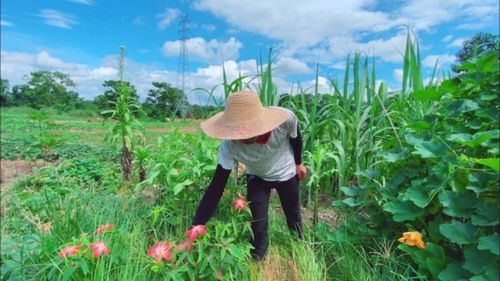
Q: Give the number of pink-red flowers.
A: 6